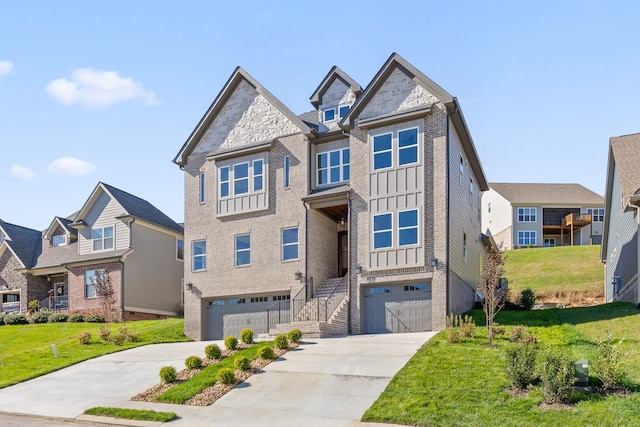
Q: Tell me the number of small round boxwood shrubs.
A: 10